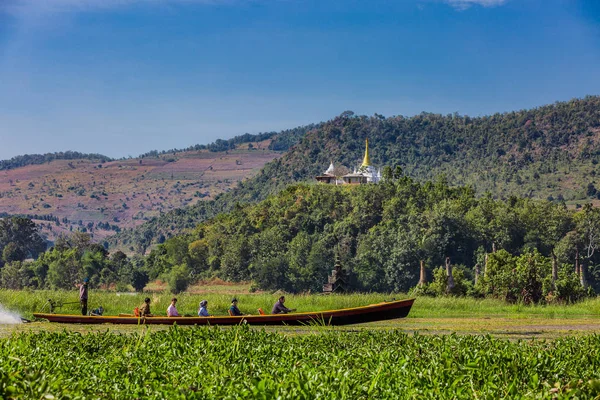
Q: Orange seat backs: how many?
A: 3